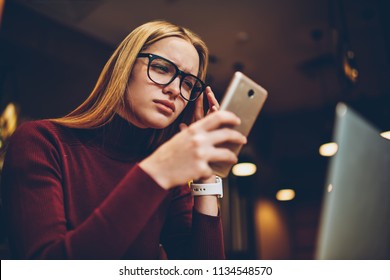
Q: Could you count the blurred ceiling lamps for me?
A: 4